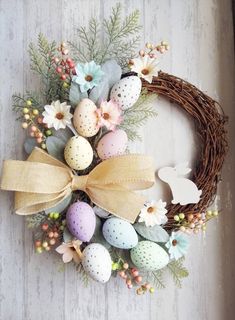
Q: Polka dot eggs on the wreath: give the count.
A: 8